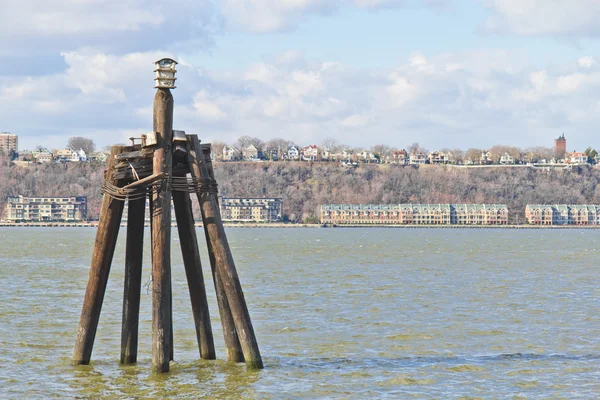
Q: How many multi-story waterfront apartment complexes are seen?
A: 4